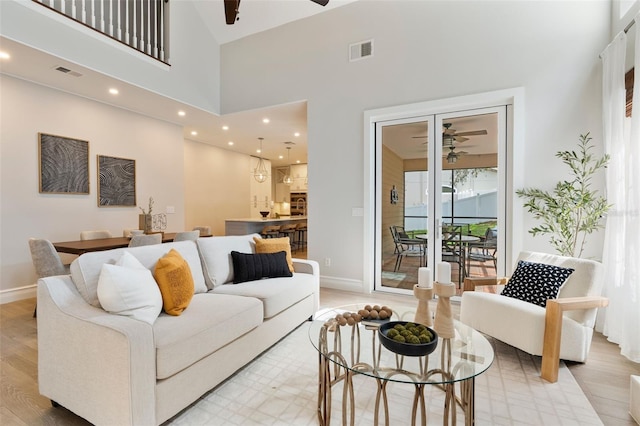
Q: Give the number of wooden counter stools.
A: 3